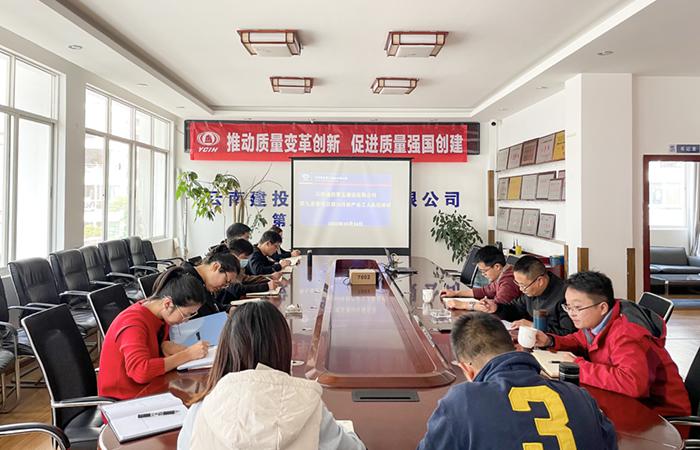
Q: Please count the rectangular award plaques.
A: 15